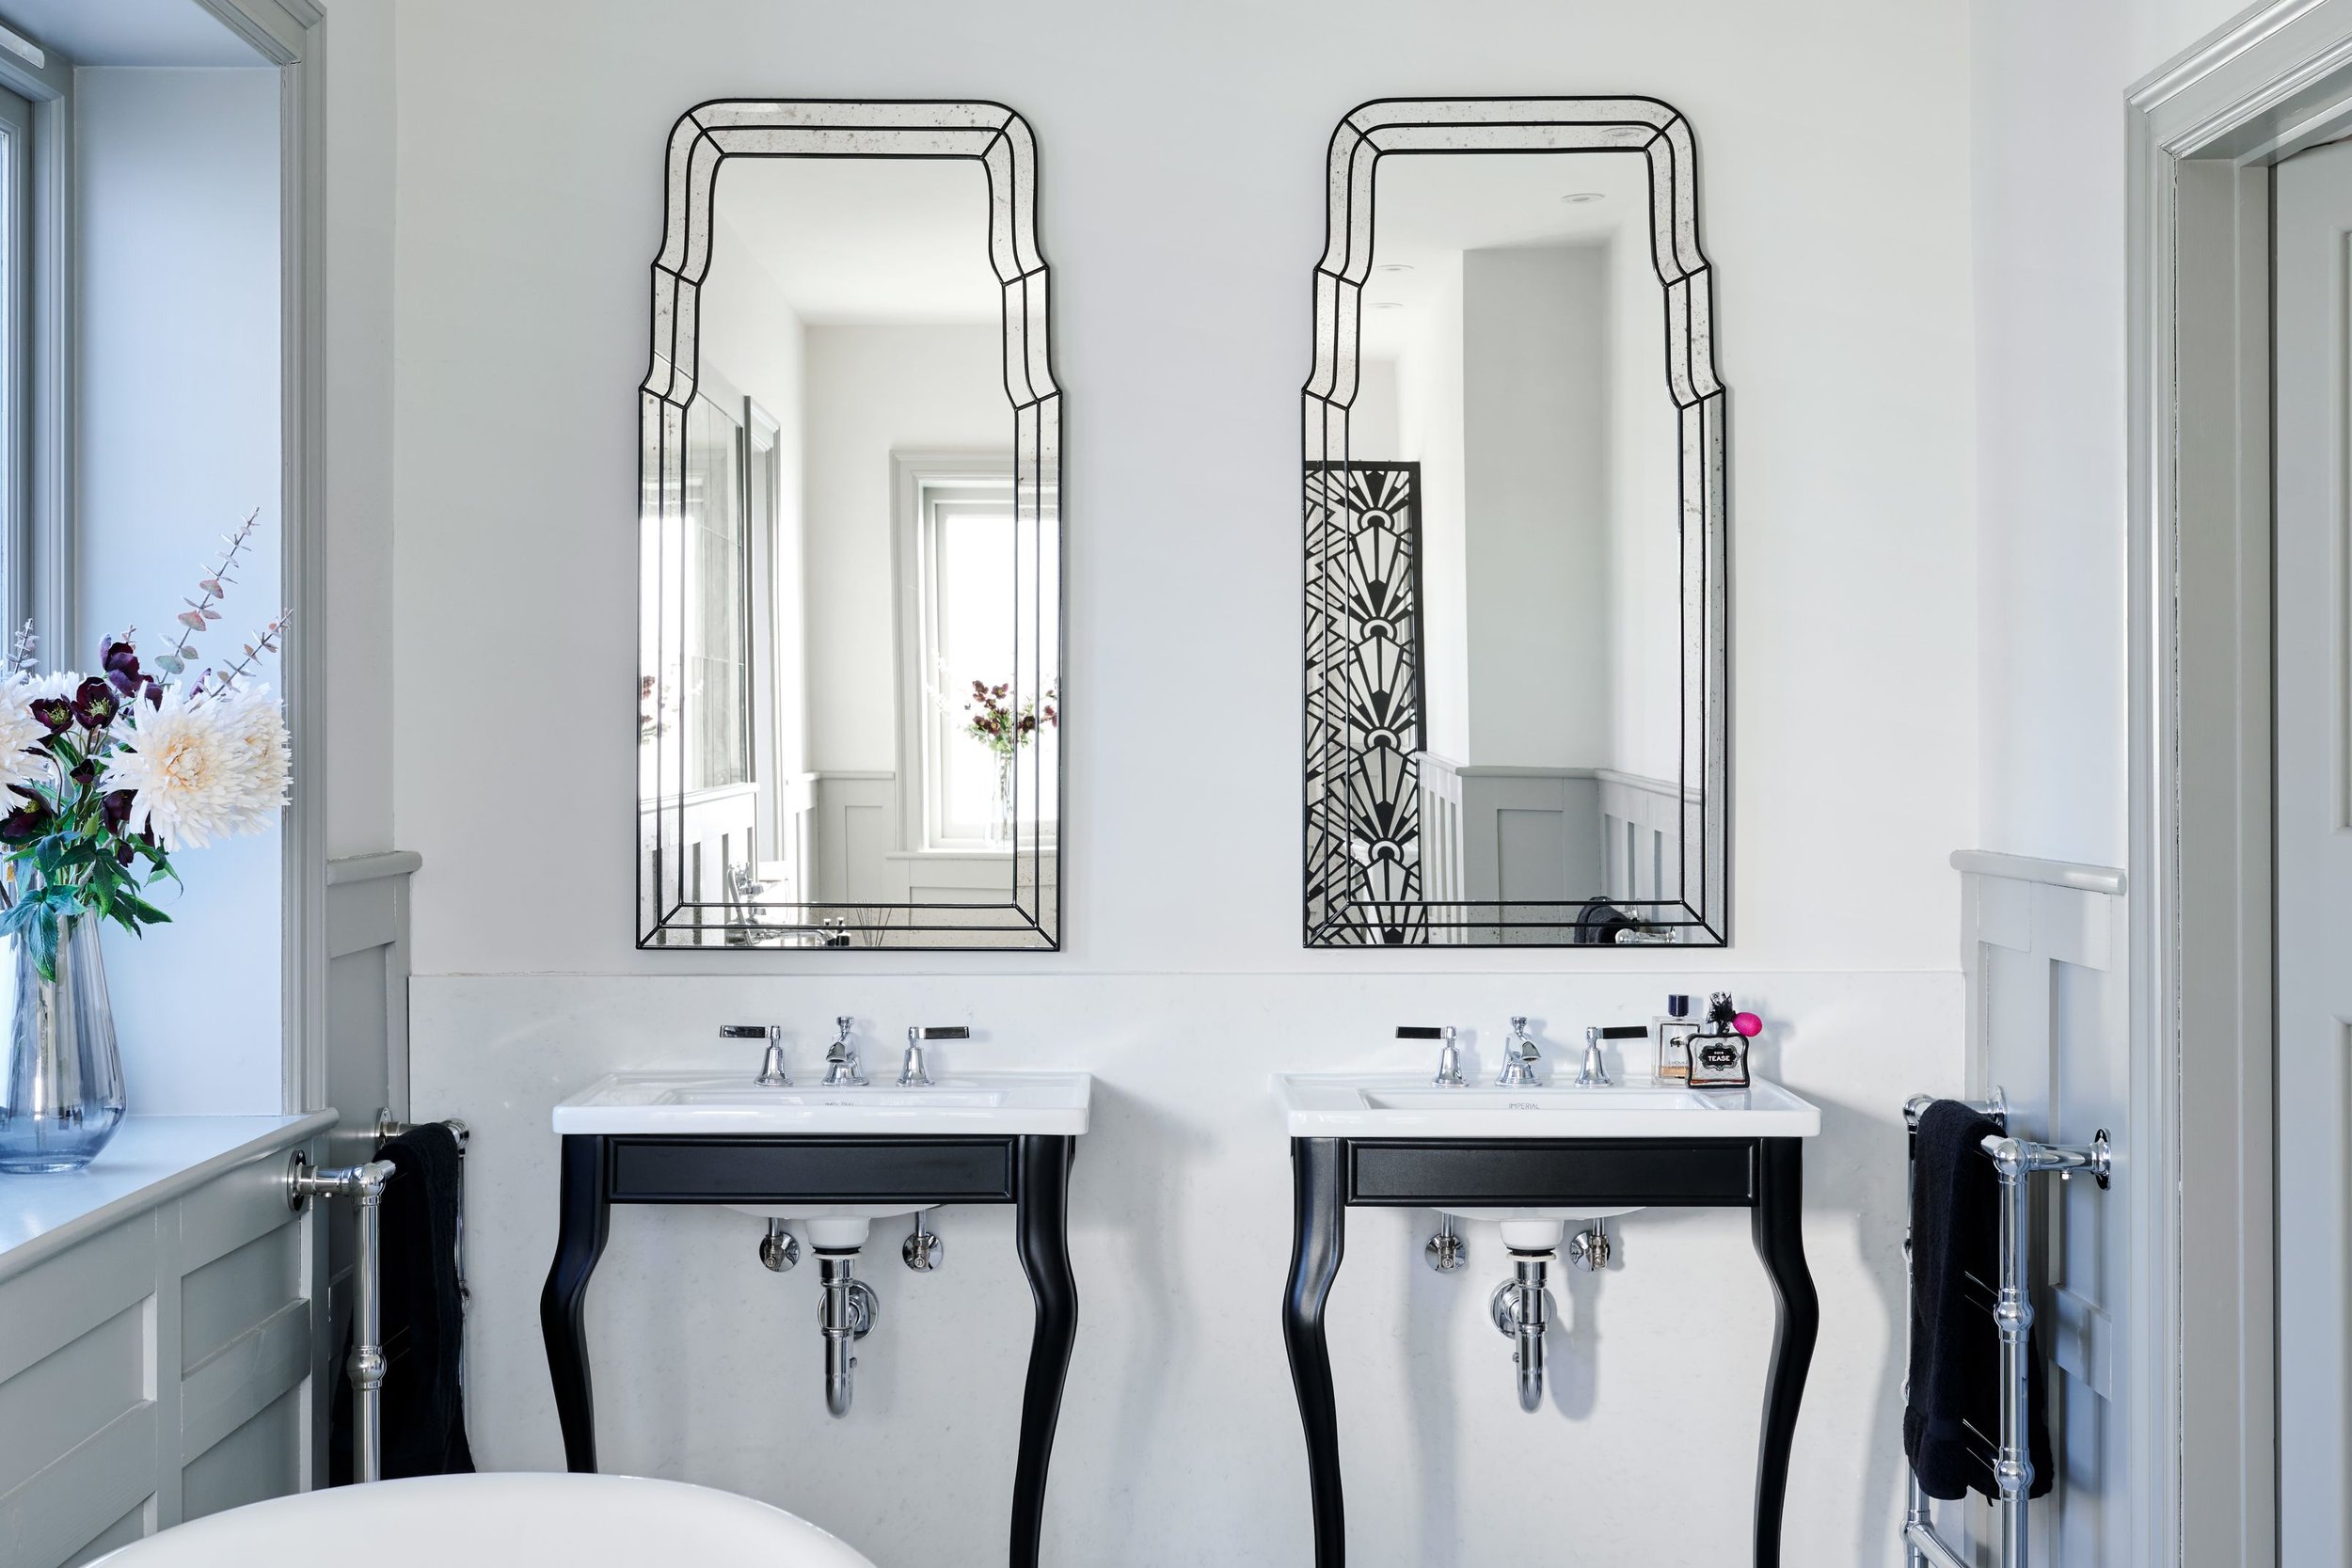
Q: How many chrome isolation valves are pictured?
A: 4